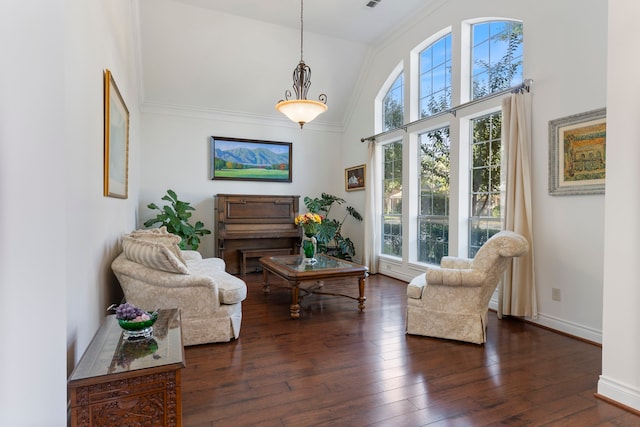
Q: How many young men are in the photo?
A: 0